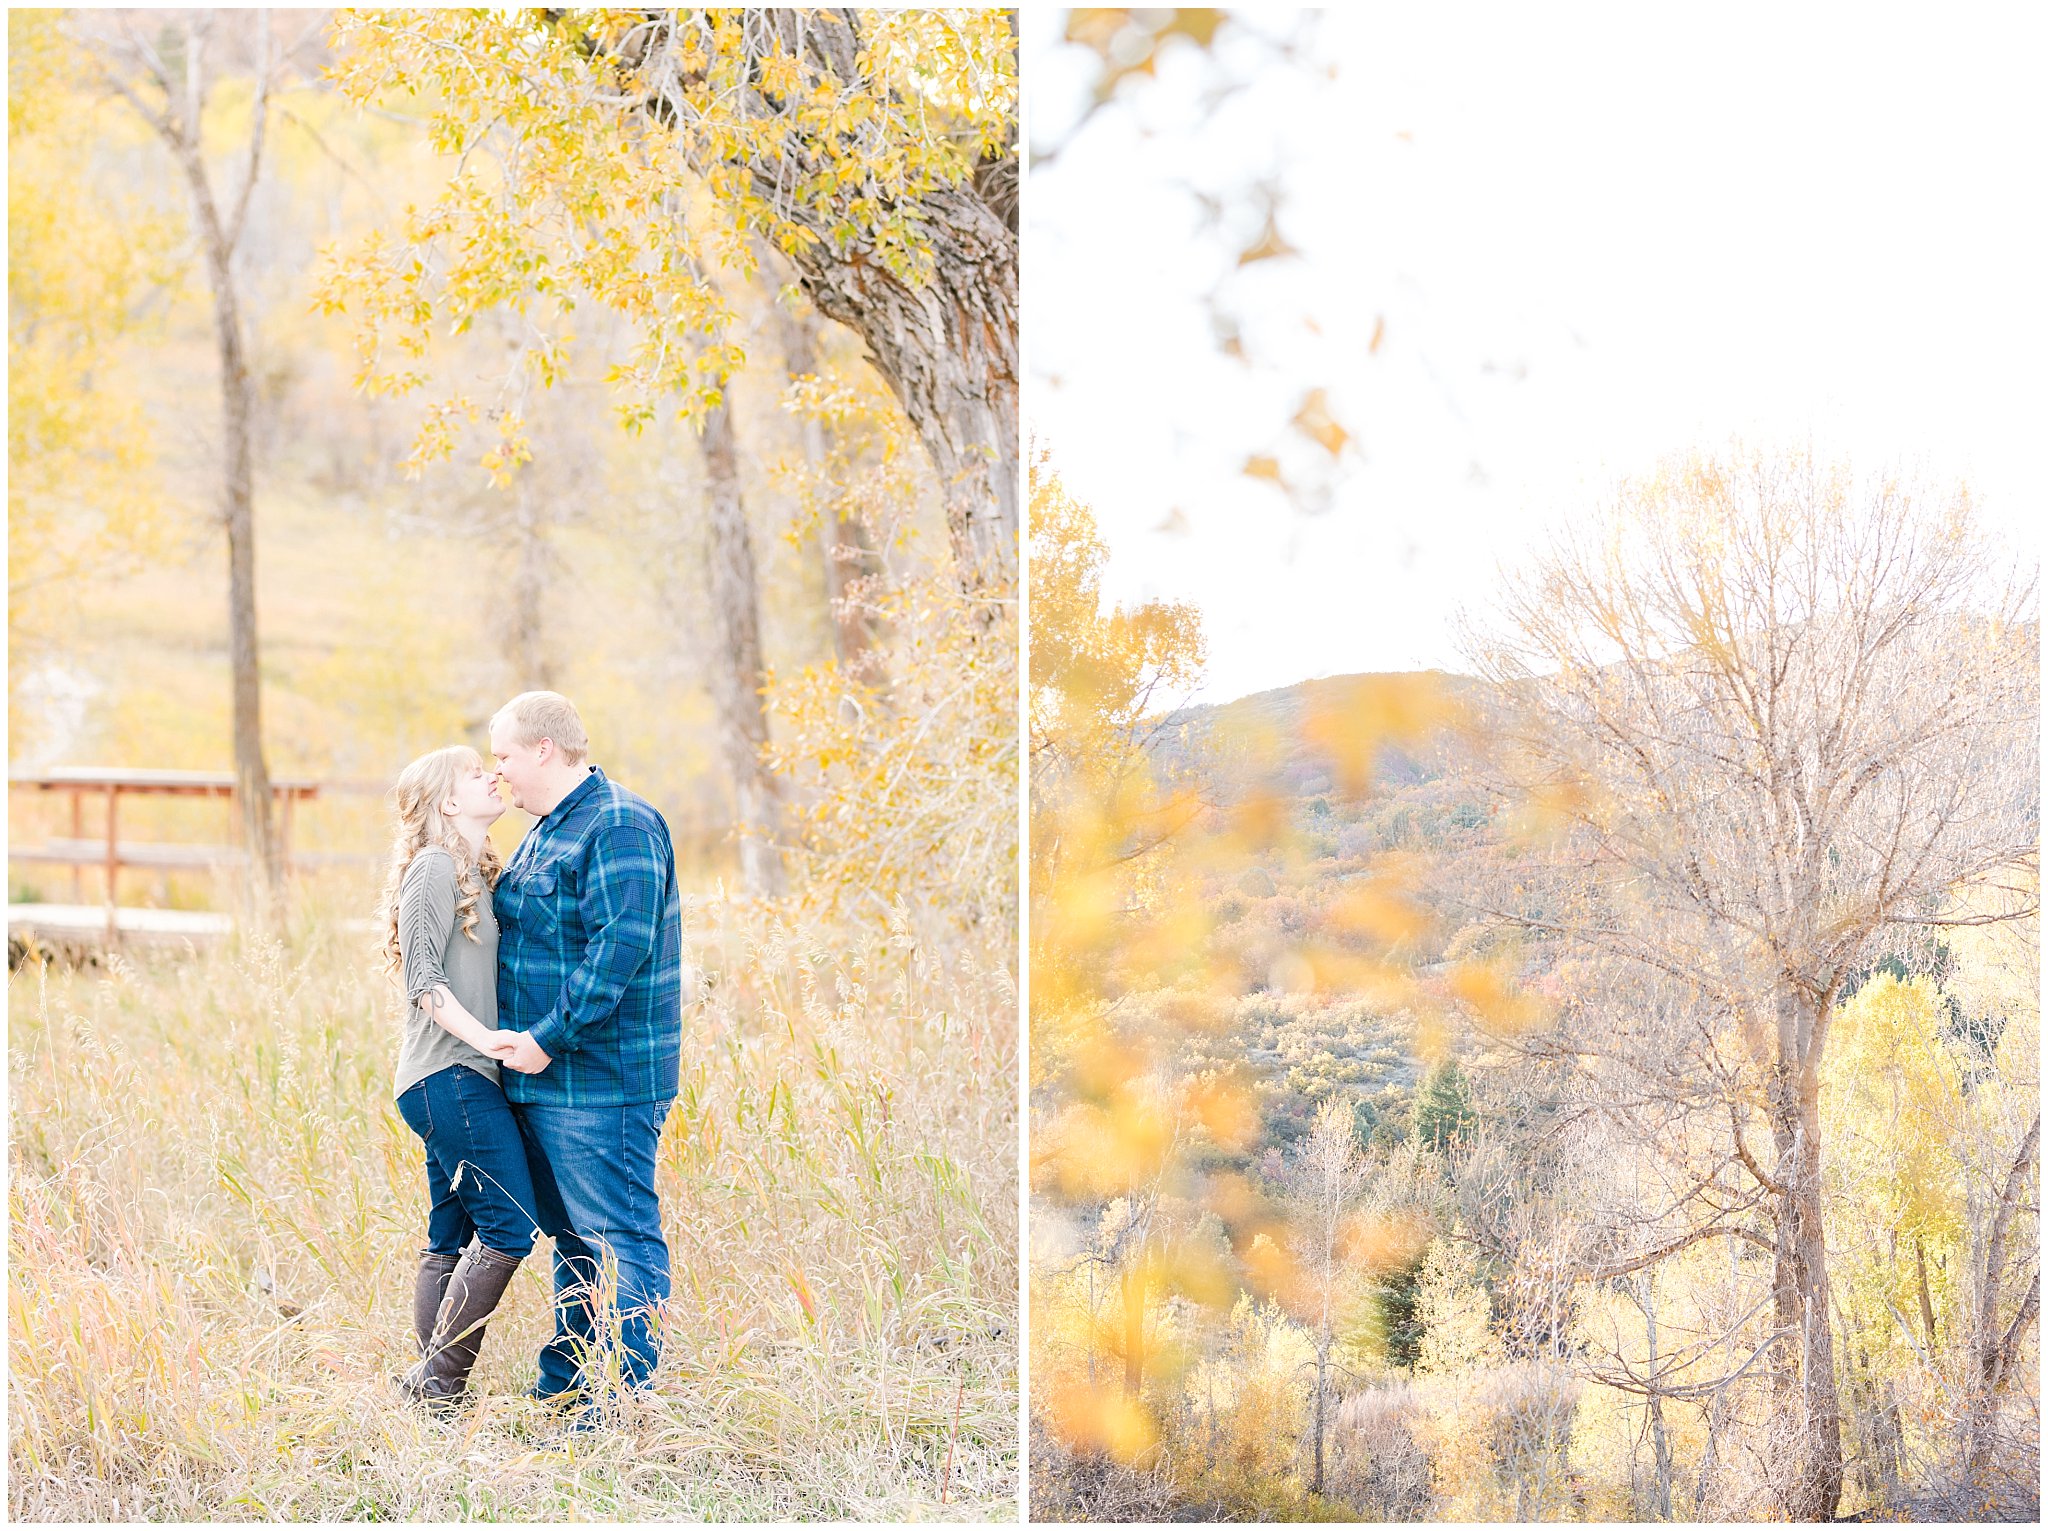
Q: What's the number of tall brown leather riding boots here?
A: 2